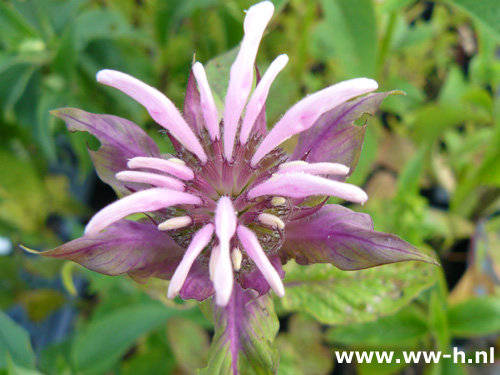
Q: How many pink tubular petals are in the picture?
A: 13